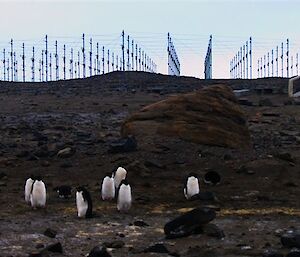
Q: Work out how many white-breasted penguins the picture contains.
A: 7